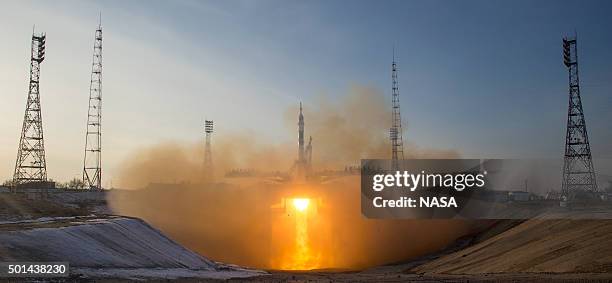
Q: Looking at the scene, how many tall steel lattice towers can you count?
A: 5